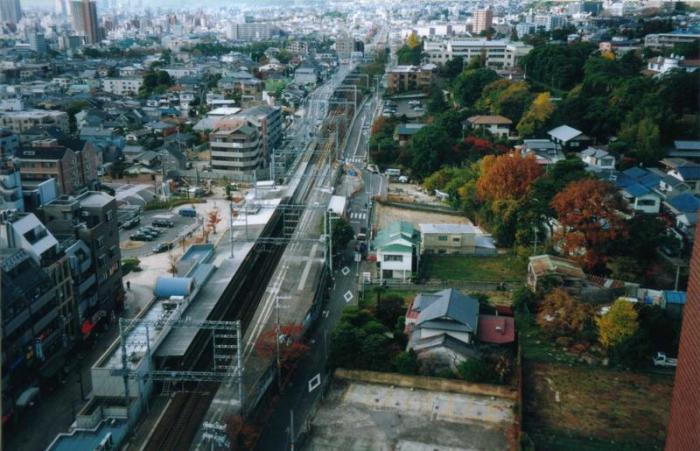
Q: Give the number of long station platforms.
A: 2